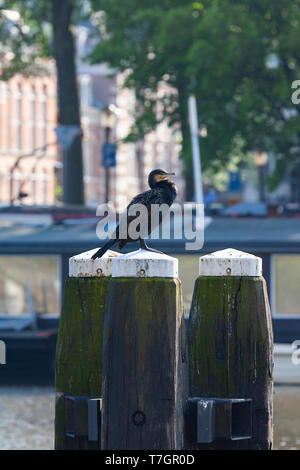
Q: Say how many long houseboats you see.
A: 1